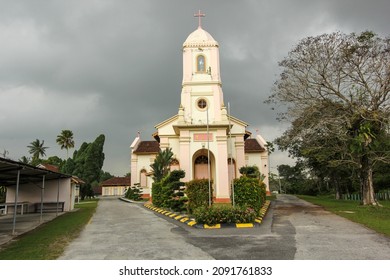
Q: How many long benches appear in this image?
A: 2